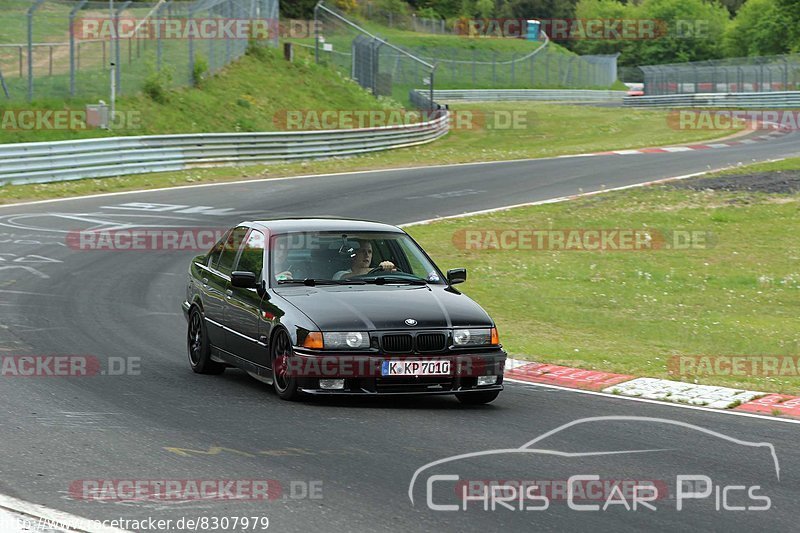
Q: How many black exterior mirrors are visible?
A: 2